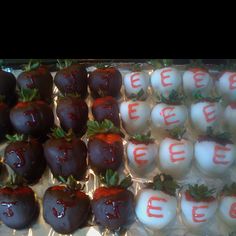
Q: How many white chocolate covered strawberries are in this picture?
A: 14